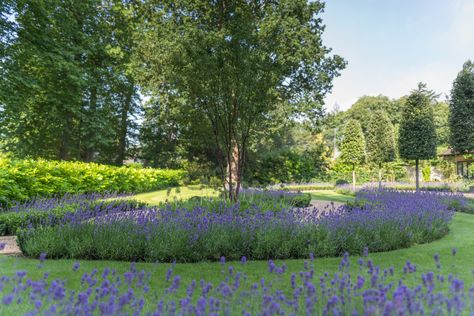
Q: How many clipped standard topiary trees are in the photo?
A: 4